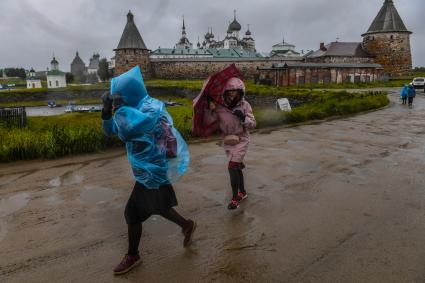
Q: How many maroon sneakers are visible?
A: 2